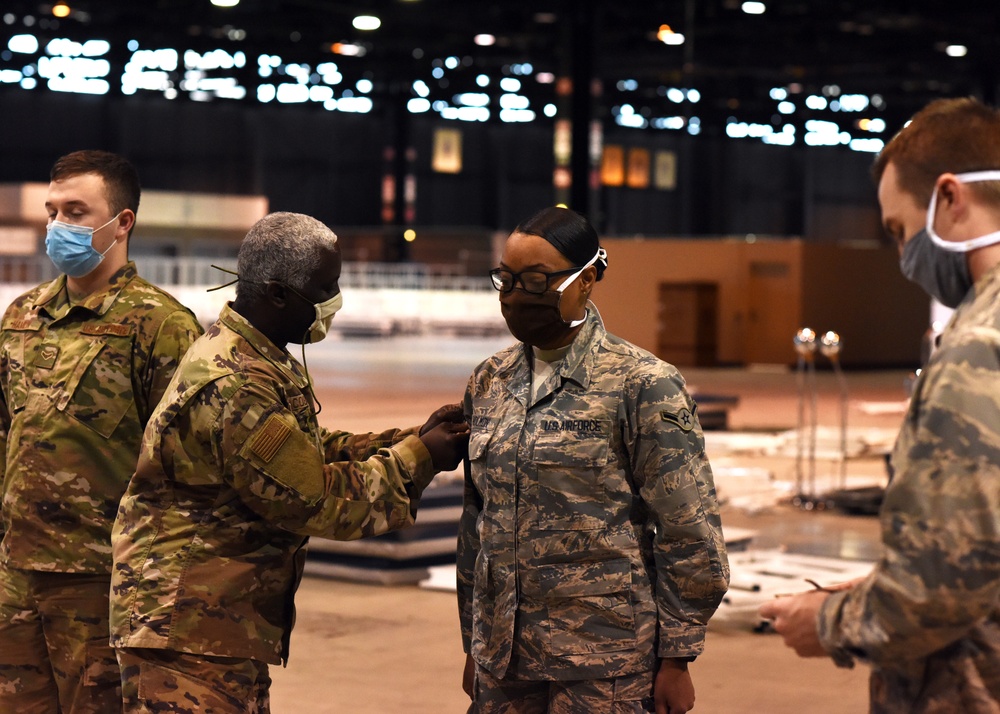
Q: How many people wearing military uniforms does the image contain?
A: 4